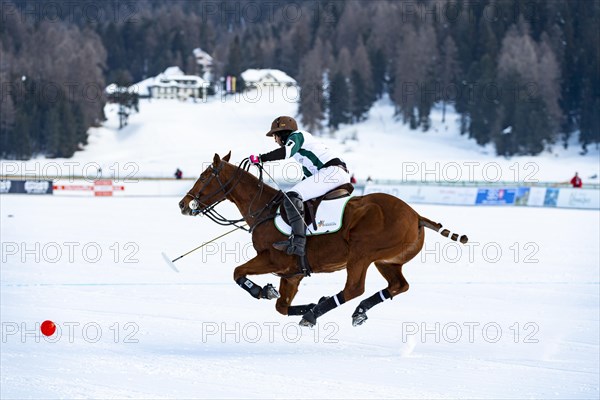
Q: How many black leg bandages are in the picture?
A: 4